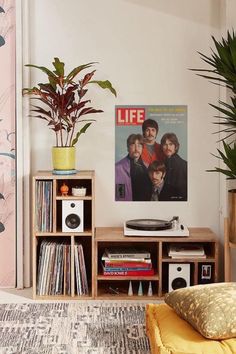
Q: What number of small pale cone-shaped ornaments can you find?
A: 3